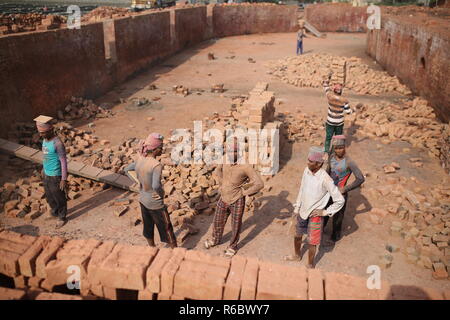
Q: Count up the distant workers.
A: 1